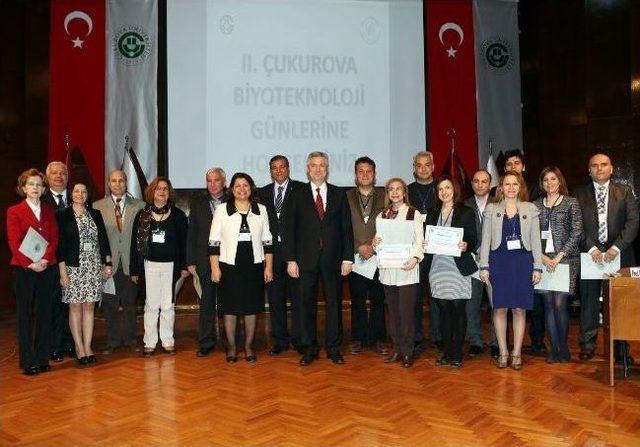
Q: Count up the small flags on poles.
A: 4